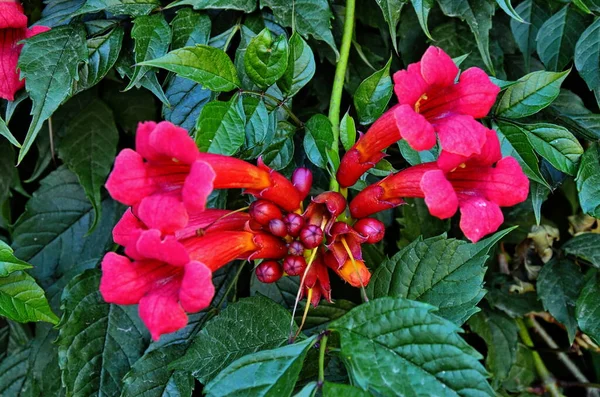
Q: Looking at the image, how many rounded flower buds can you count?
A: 9